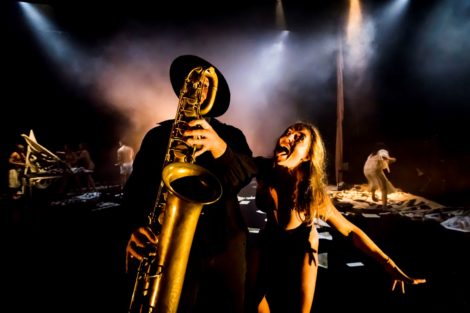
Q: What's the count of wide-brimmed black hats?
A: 1